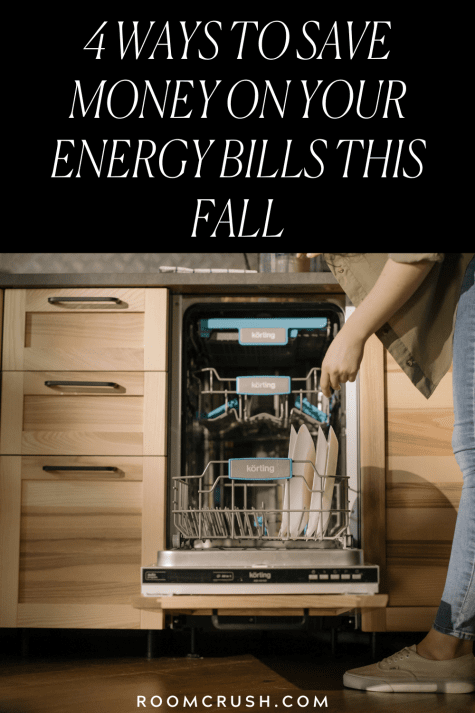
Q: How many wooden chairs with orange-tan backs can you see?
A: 0